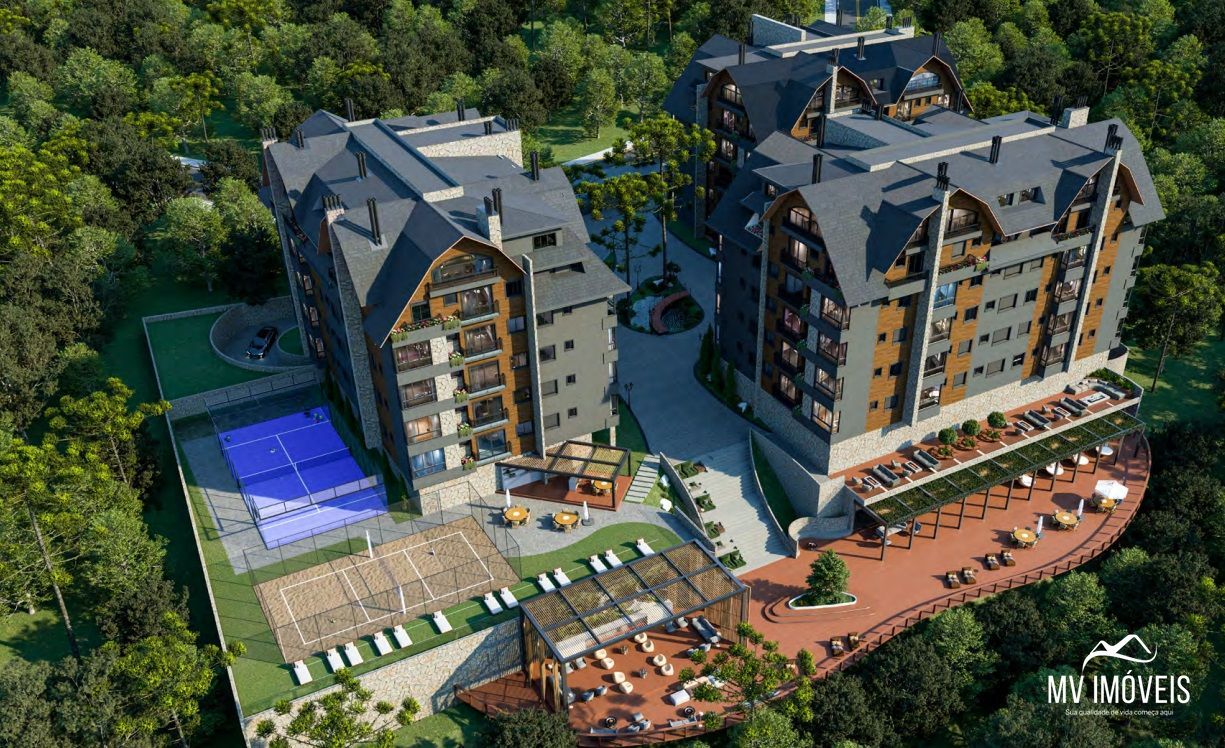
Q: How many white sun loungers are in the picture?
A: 13